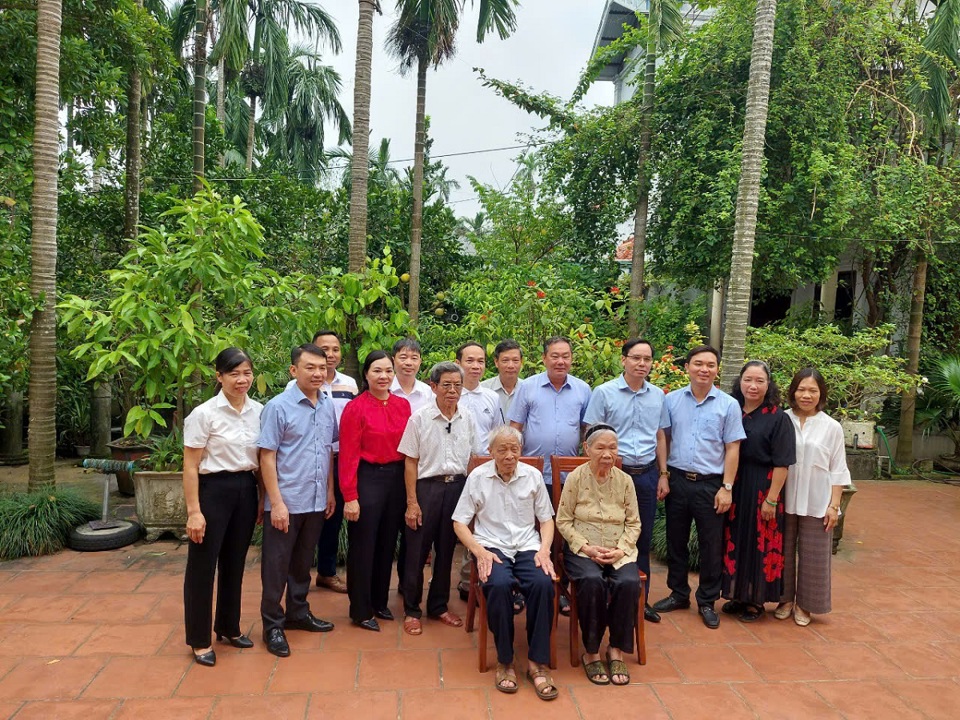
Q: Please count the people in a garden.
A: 15